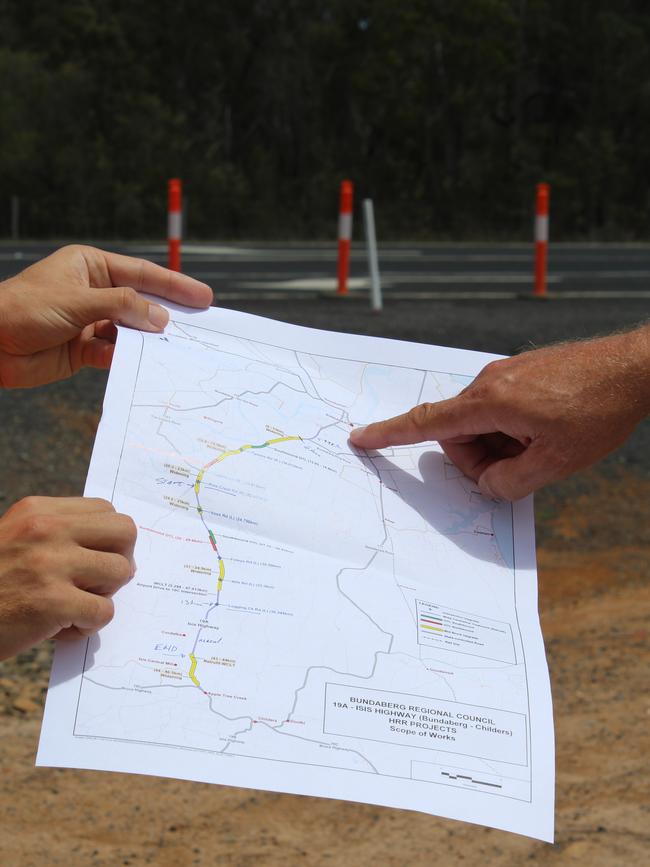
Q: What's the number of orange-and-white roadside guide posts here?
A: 3